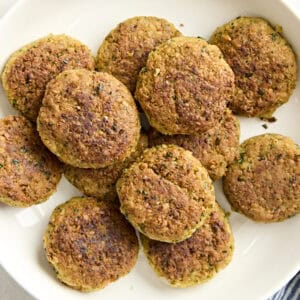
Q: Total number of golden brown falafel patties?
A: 12